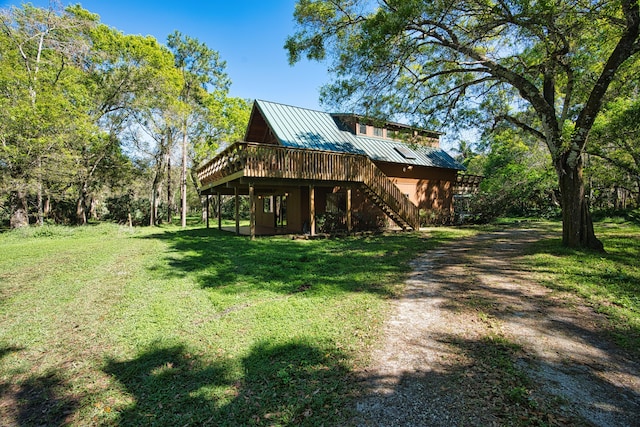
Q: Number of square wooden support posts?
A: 6